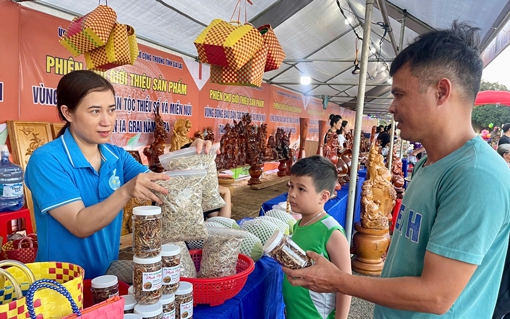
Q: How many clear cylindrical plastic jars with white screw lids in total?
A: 11